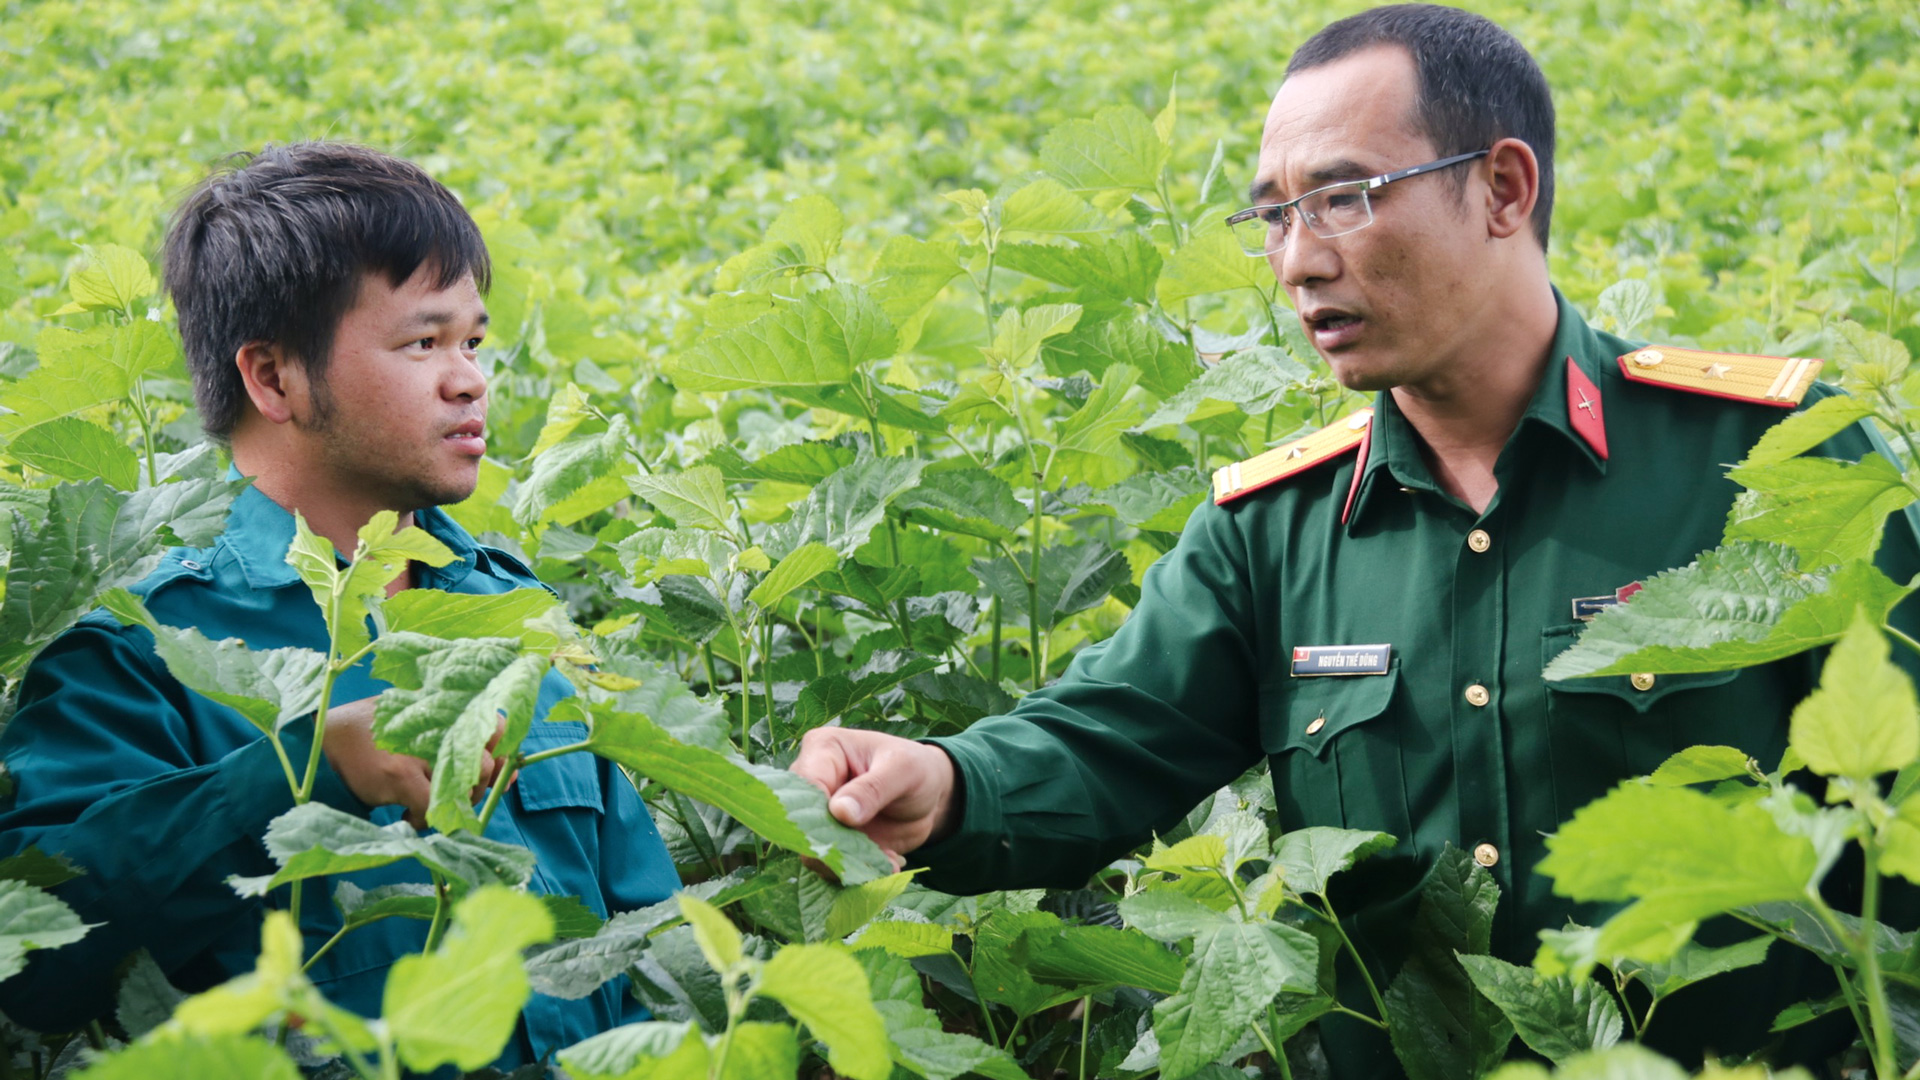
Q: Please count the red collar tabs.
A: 2